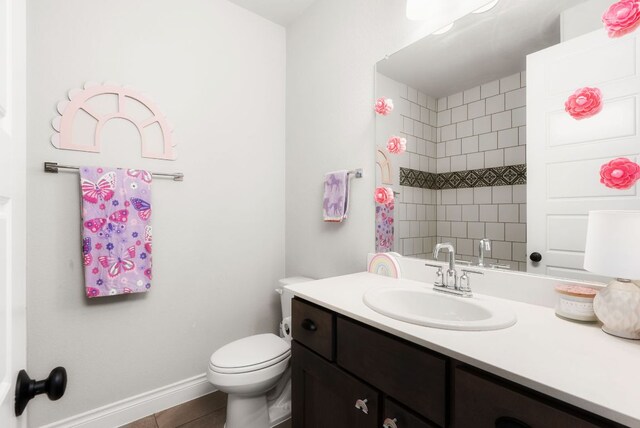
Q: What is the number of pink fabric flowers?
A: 6